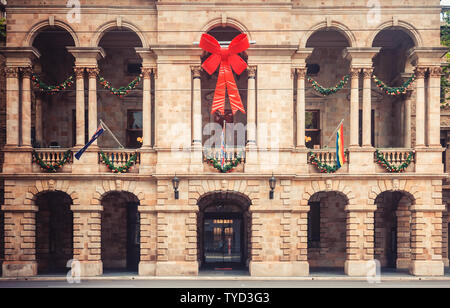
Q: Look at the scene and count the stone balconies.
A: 5